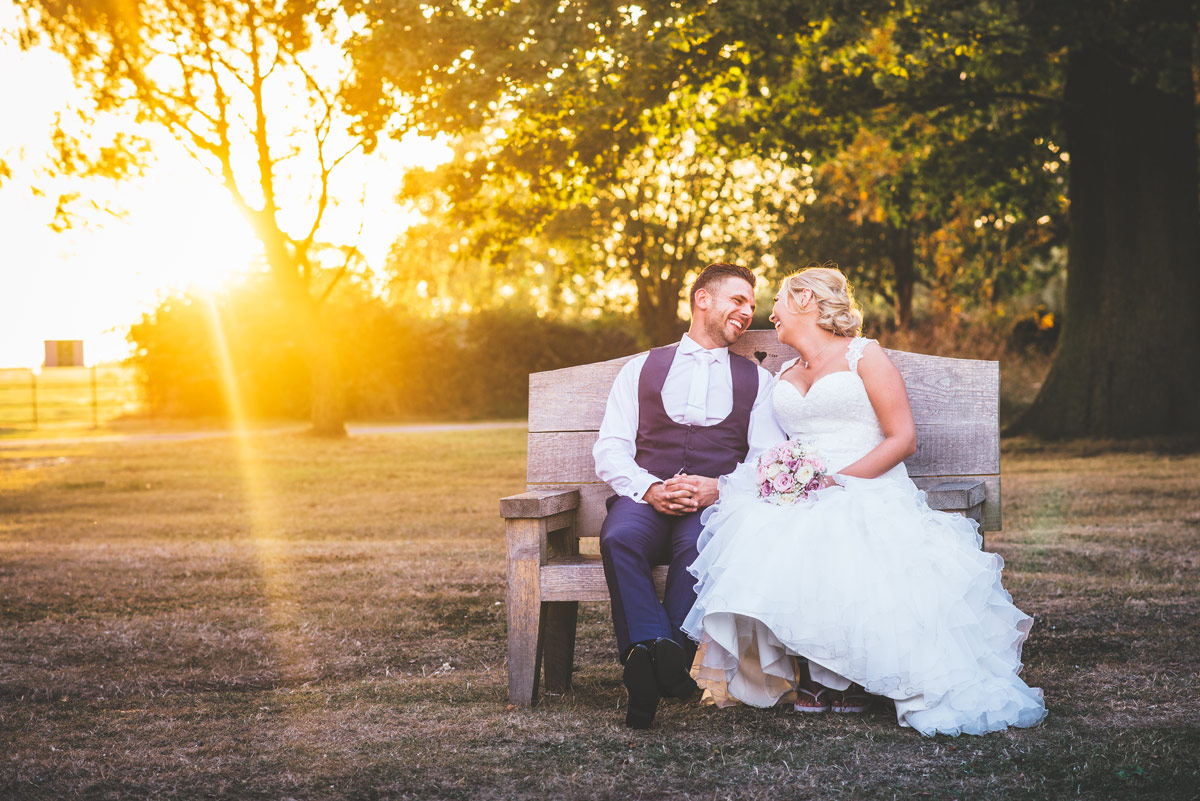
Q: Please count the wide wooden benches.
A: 1